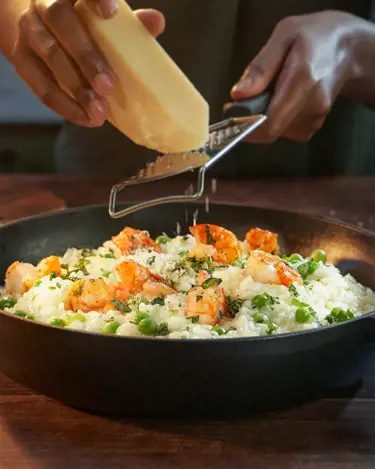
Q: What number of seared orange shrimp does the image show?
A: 8